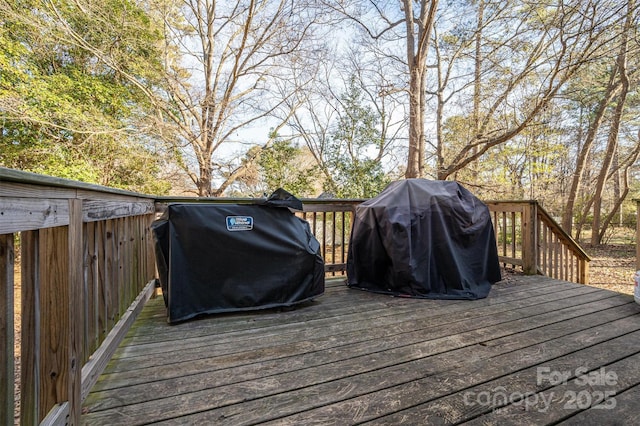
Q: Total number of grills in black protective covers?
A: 2